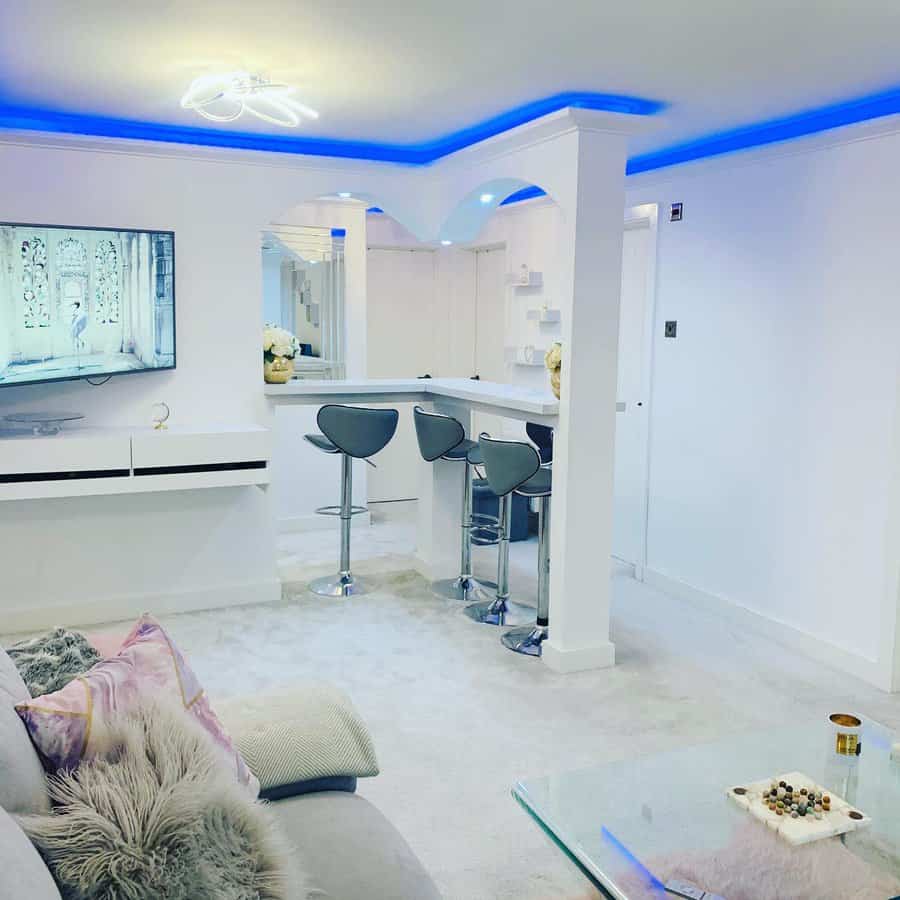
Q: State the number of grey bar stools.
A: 4